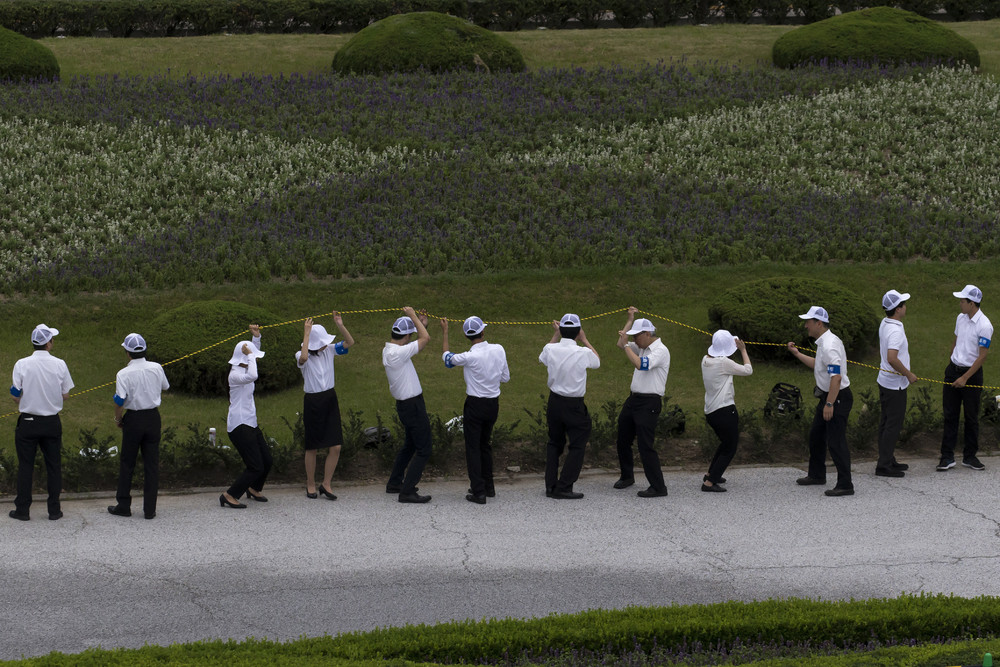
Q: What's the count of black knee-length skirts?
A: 1